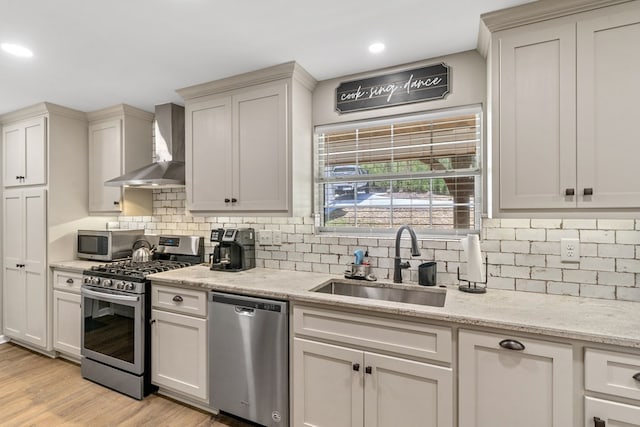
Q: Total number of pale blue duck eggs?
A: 0